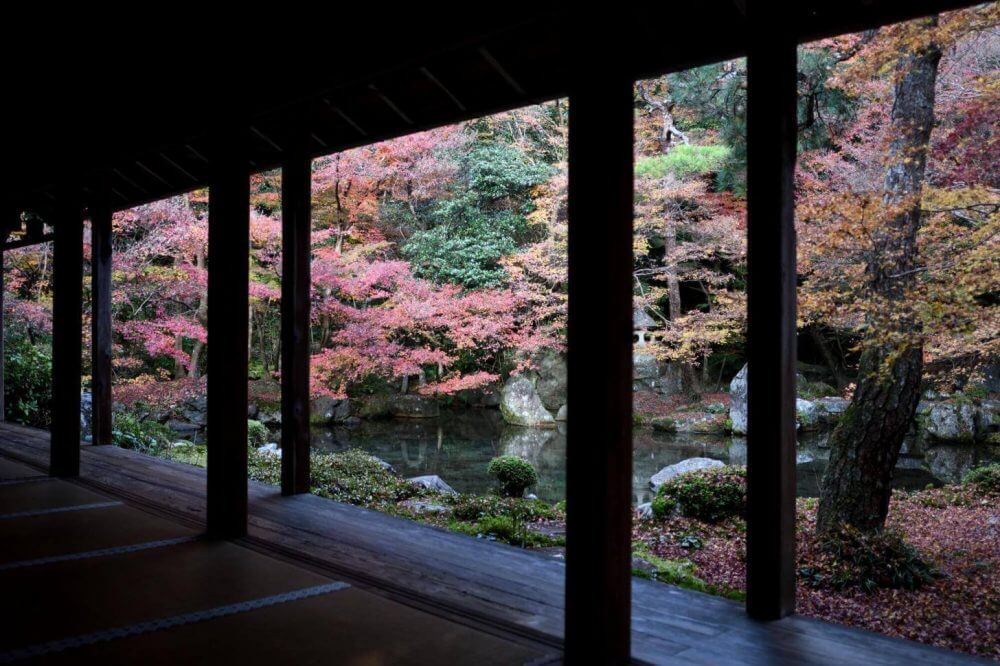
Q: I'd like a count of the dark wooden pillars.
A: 6